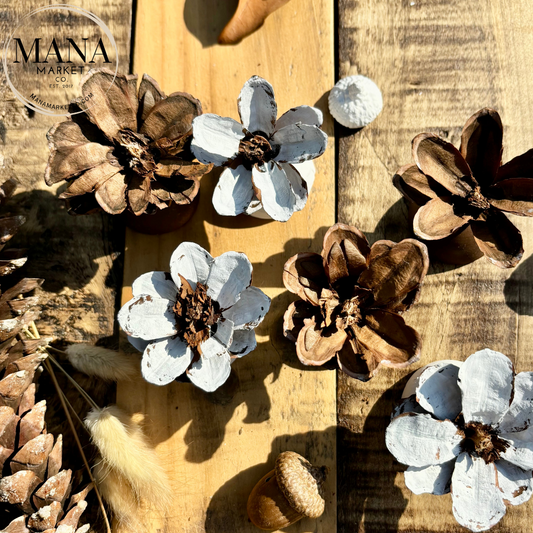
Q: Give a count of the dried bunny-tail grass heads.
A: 3